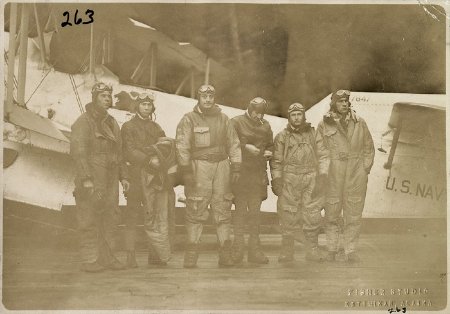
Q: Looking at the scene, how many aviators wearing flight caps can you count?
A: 6